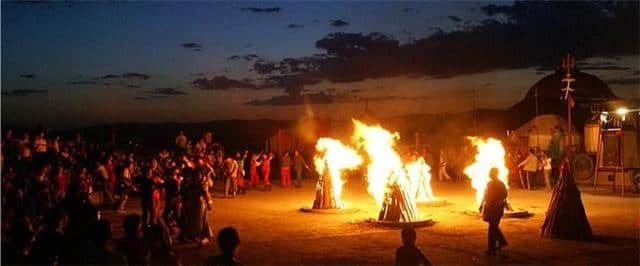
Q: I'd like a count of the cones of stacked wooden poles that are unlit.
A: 1